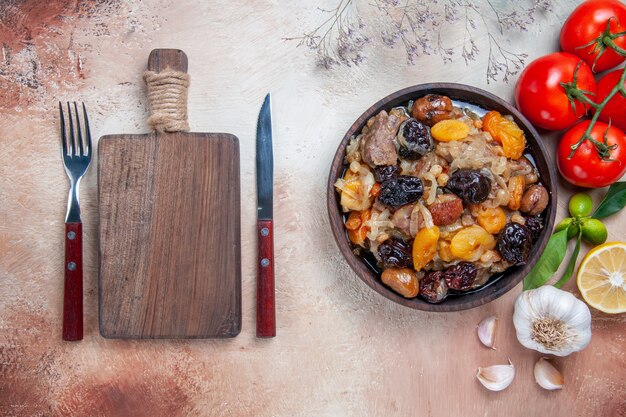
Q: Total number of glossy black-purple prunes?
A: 9